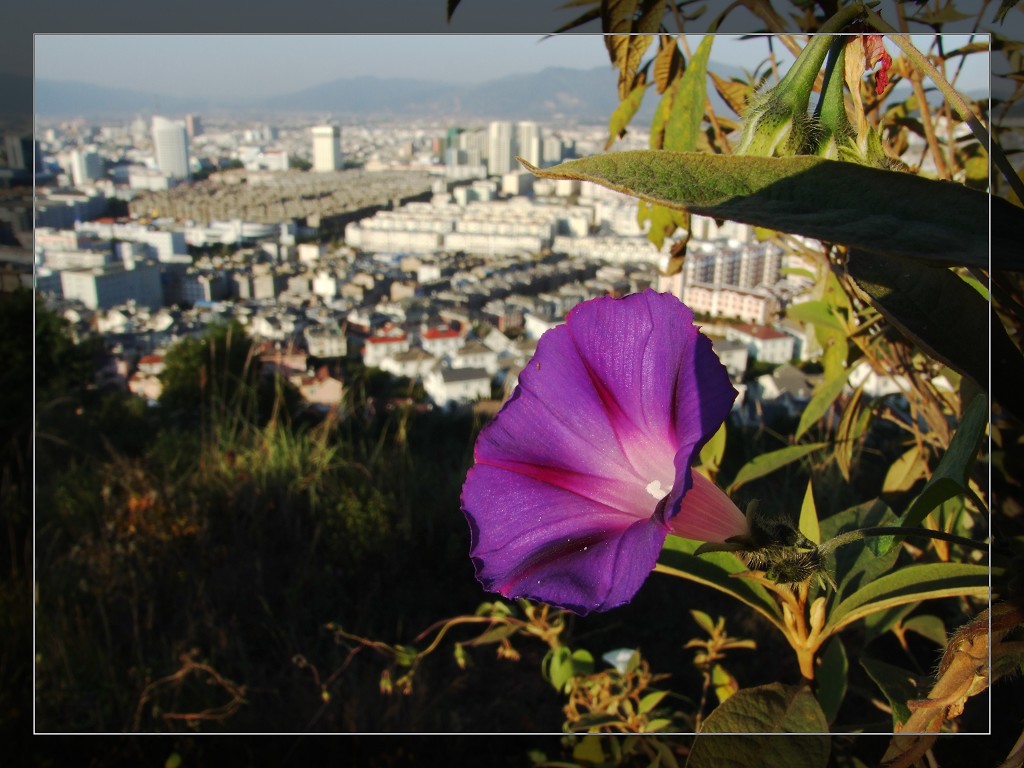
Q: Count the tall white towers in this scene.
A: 4